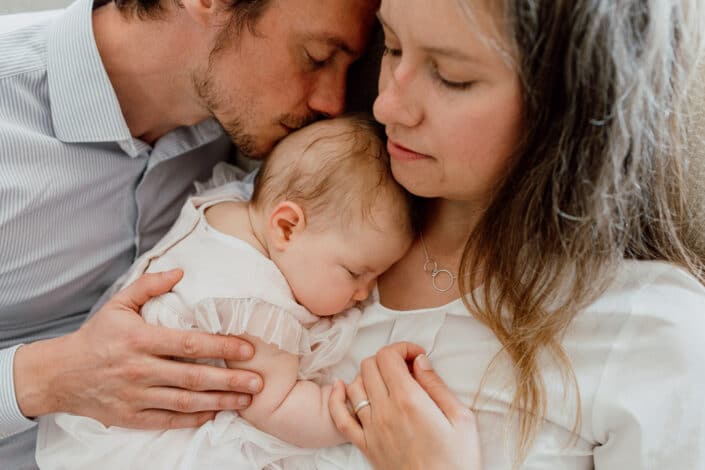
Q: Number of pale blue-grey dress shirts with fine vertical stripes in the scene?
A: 1